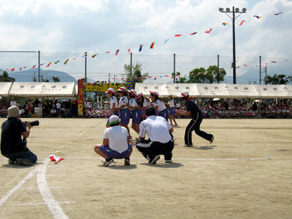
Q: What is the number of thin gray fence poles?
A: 6